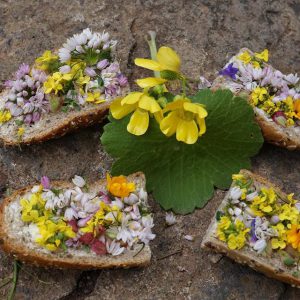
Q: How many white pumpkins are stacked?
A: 0